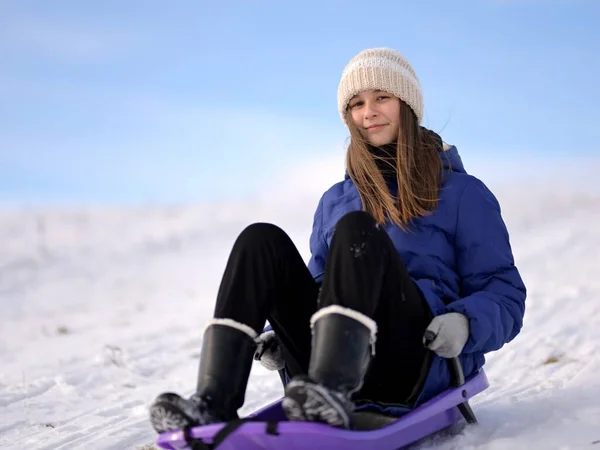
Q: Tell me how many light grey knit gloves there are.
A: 2